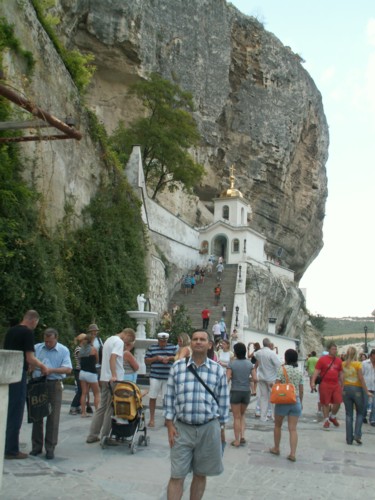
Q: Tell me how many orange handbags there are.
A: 1